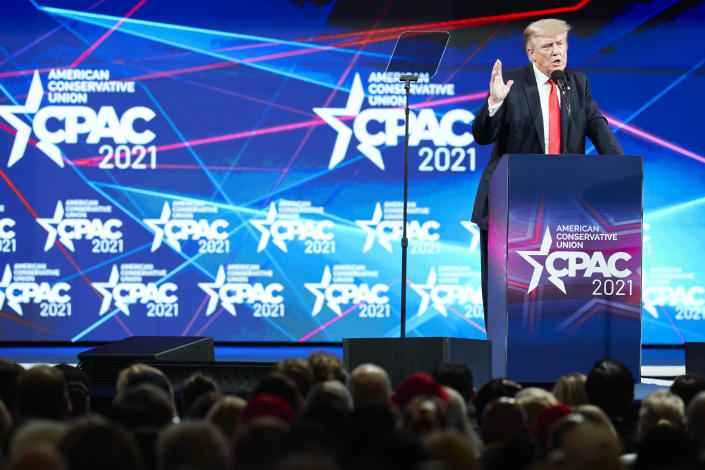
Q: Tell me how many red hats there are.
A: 3